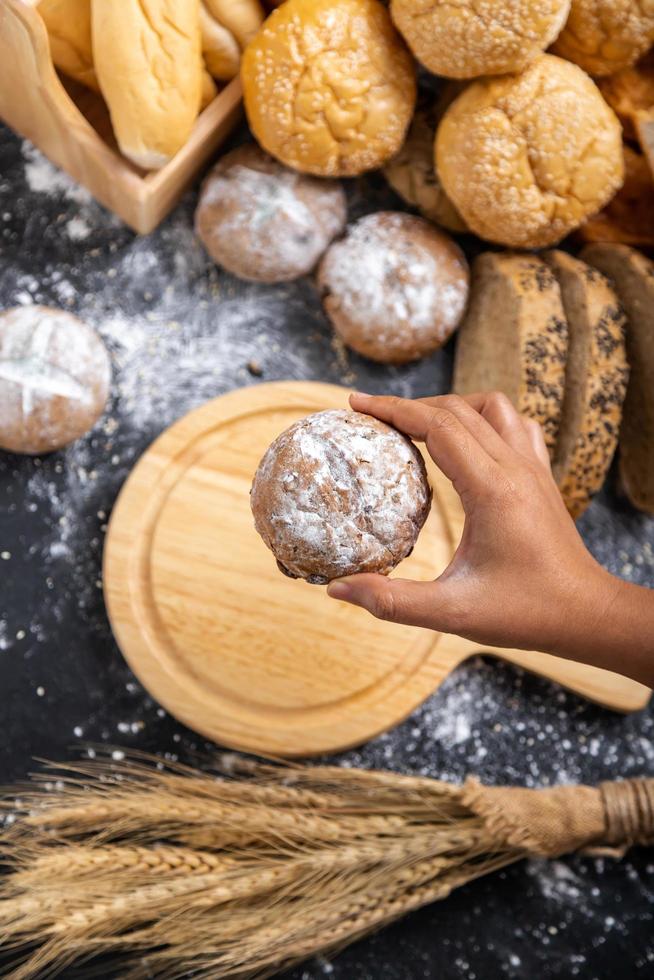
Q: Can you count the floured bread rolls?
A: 4